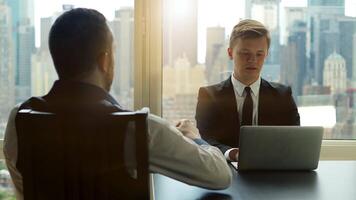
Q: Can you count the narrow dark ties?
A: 1